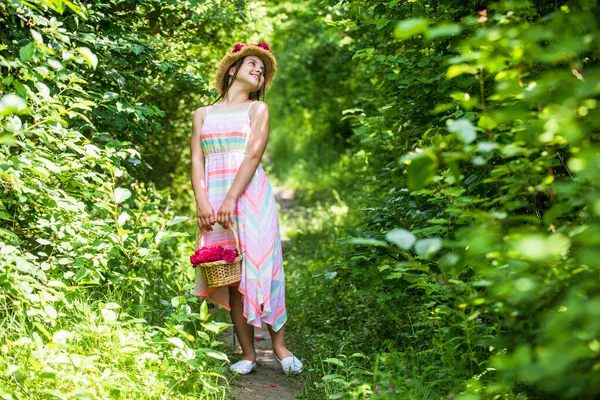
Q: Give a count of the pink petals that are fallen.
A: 2